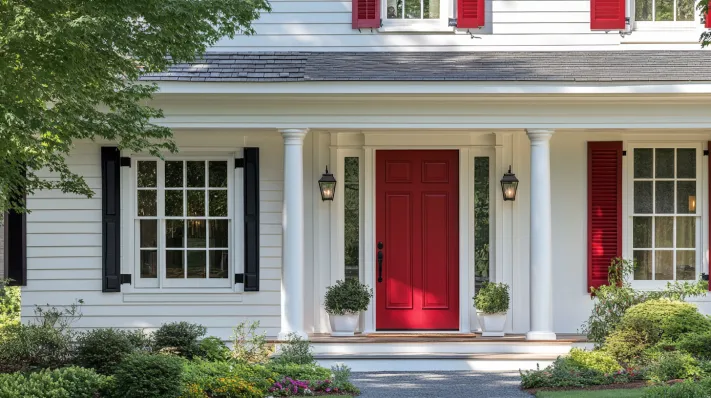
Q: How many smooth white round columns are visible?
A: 2